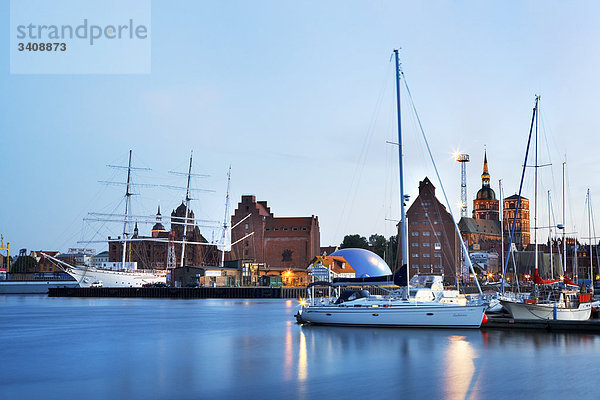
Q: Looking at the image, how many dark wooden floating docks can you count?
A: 1